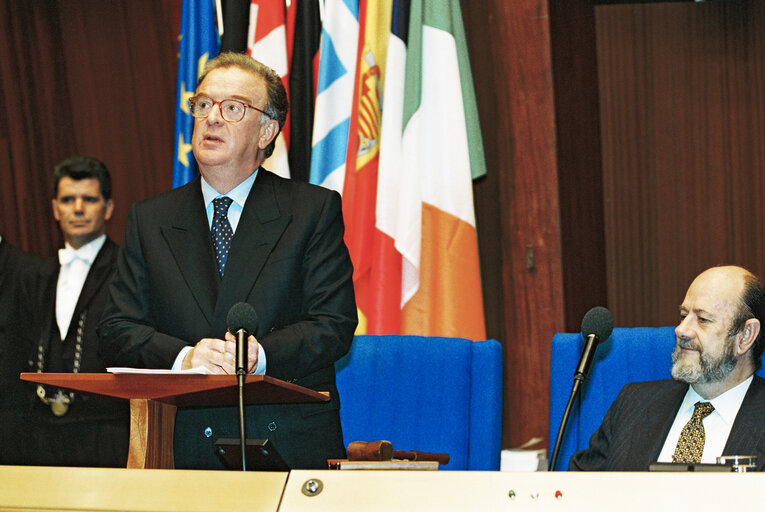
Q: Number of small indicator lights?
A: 3